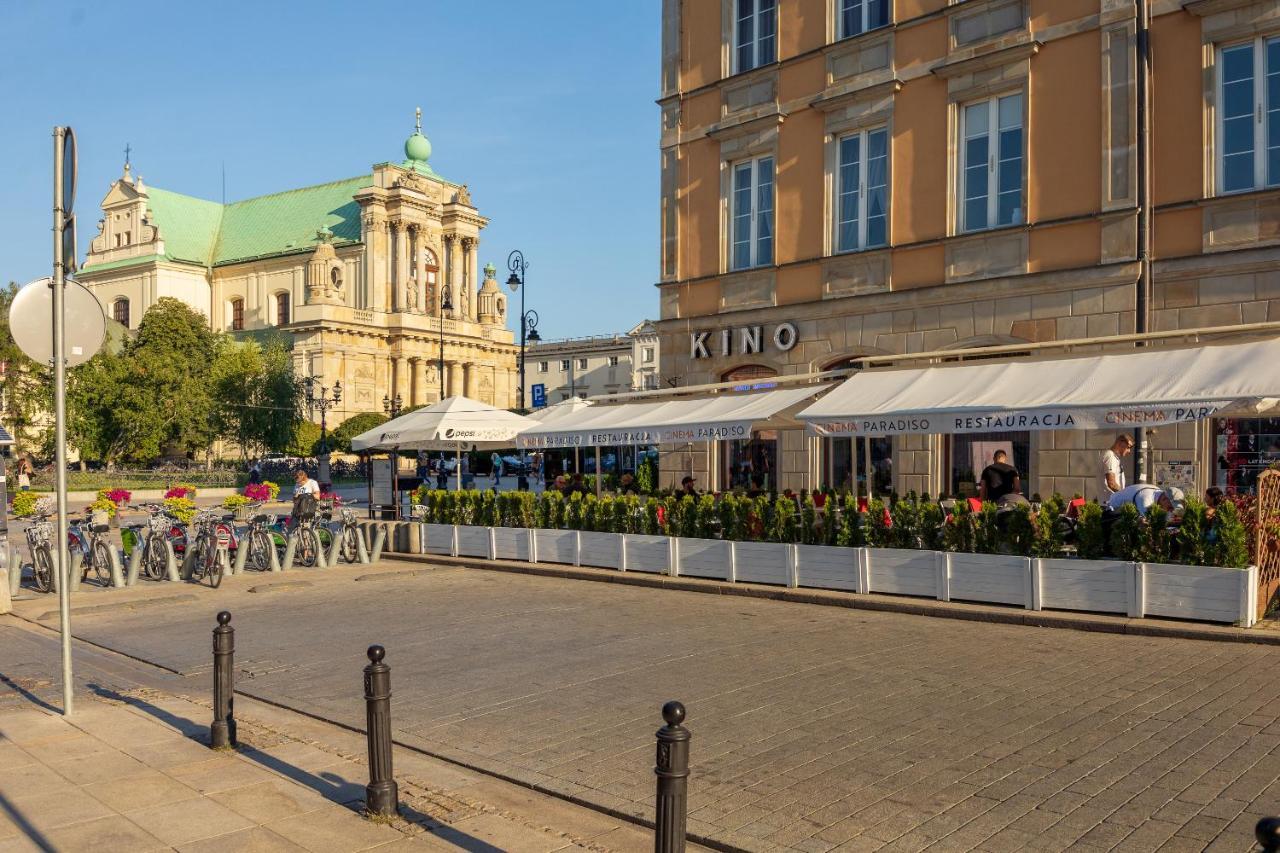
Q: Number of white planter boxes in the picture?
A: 13